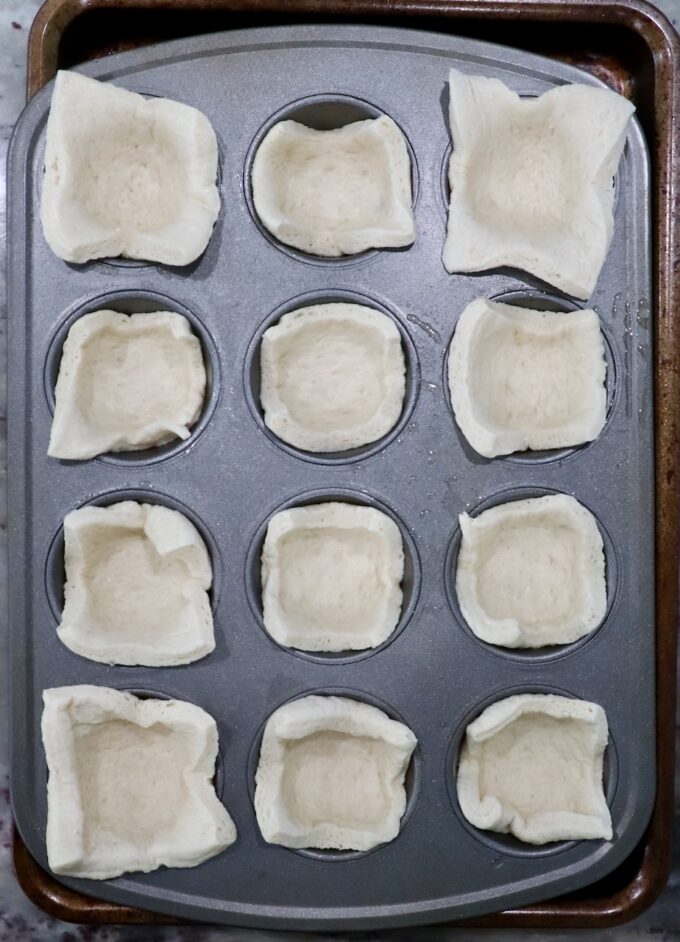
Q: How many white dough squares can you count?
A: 12